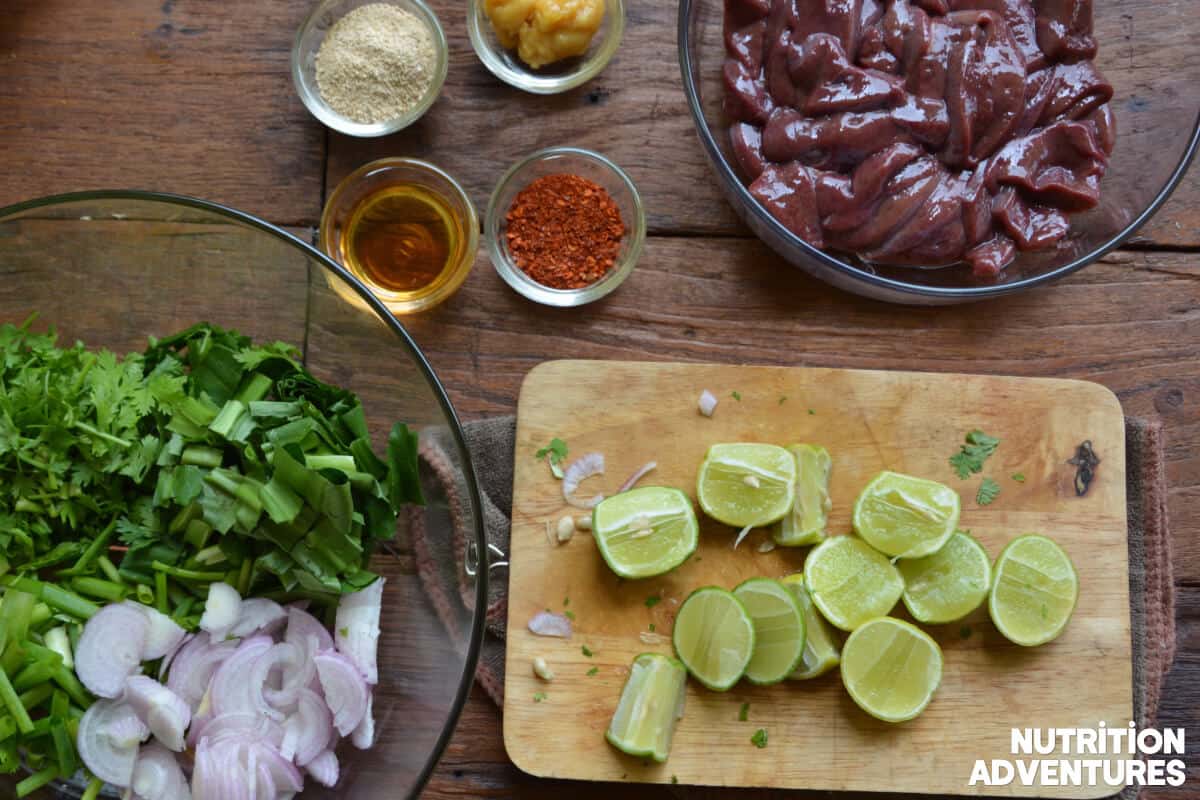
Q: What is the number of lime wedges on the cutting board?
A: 12